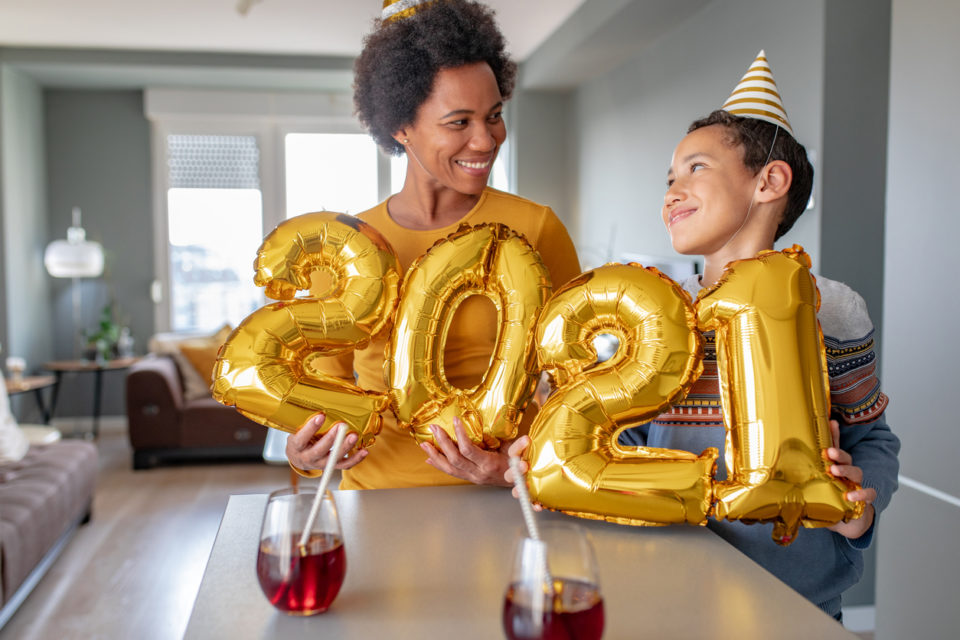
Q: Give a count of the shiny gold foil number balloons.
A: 4